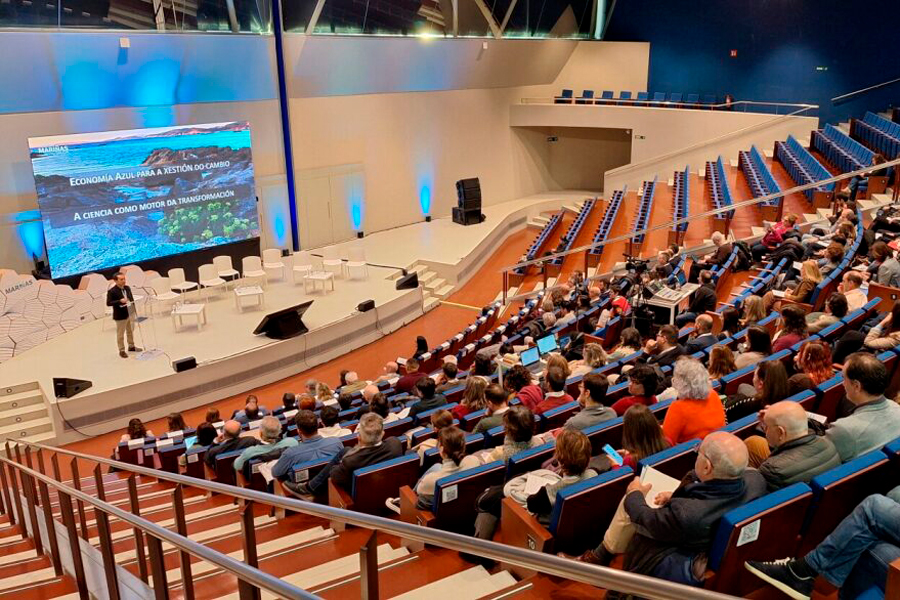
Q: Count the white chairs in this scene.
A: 11